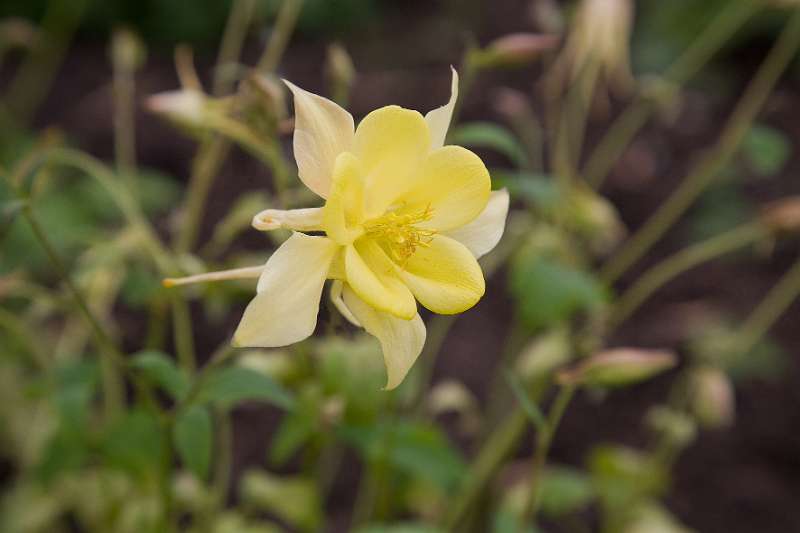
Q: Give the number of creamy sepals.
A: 5